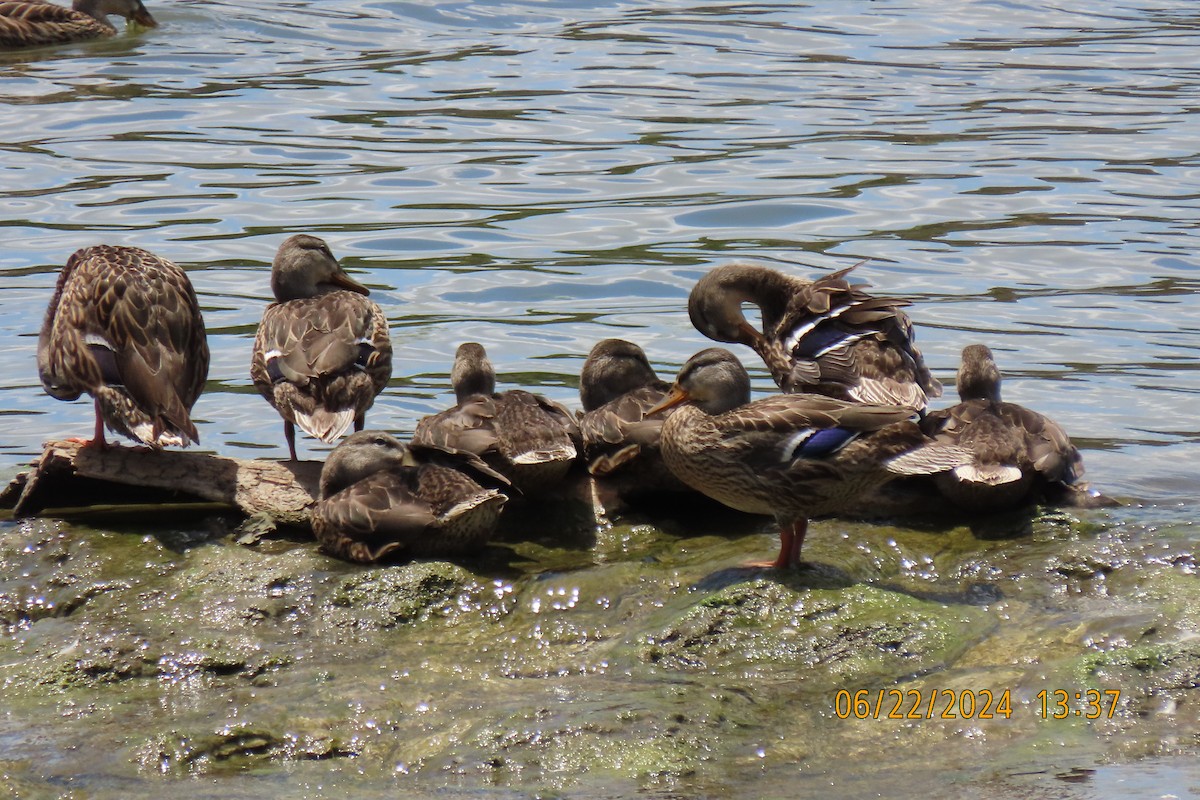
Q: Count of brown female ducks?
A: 9